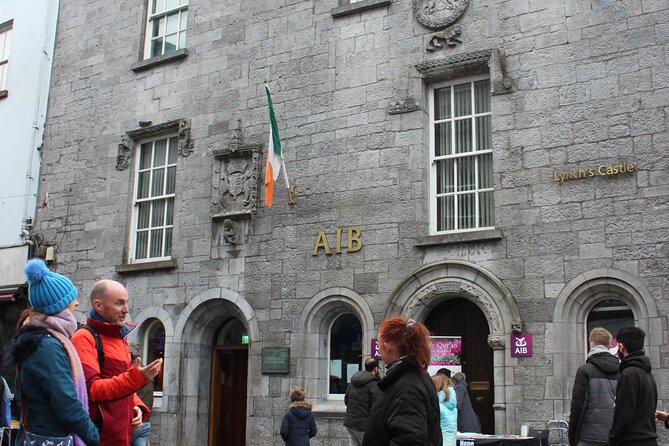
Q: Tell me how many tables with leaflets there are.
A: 1